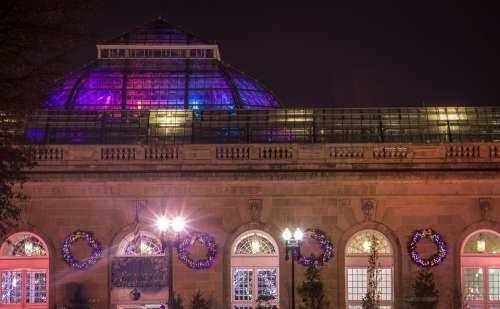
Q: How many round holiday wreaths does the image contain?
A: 4